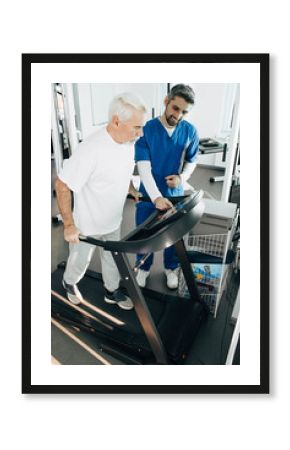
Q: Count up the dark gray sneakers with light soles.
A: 2